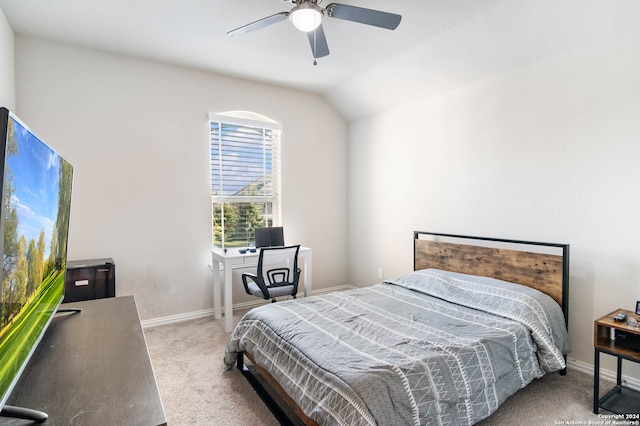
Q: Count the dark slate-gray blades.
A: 3